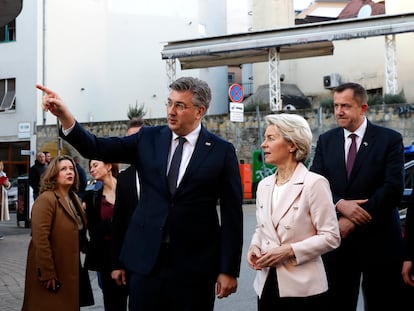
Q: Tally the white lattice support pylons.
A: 3